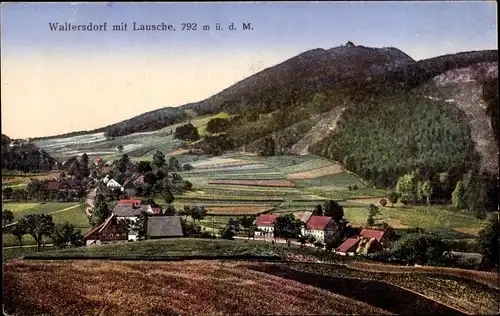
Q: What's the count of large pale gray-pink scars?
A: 2